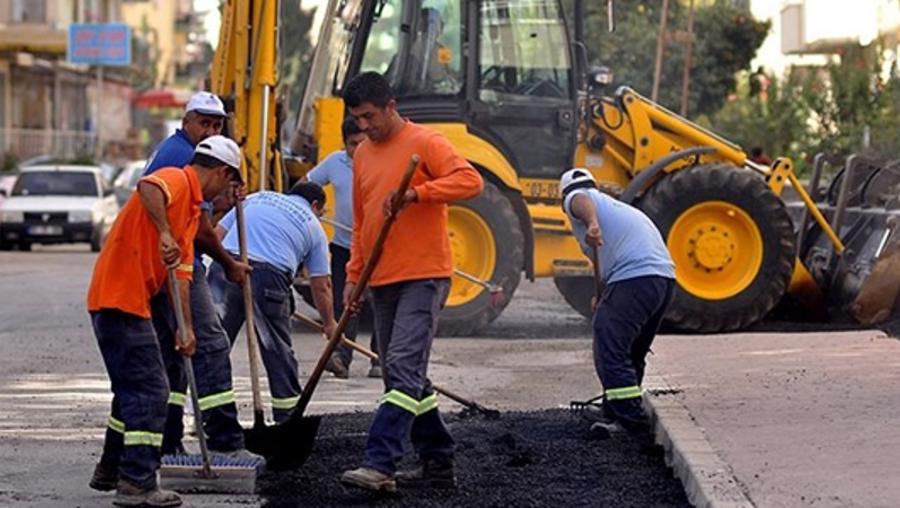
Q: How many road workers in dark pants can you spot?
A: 6